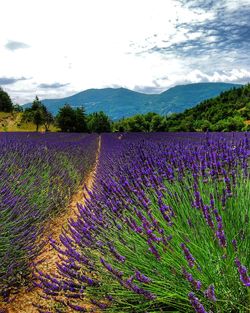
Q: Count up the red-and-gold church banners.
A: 0